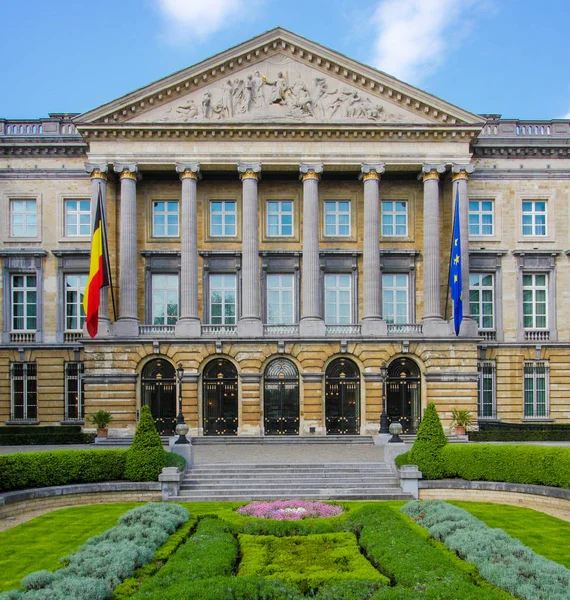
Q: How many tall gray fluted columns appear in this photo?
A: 8